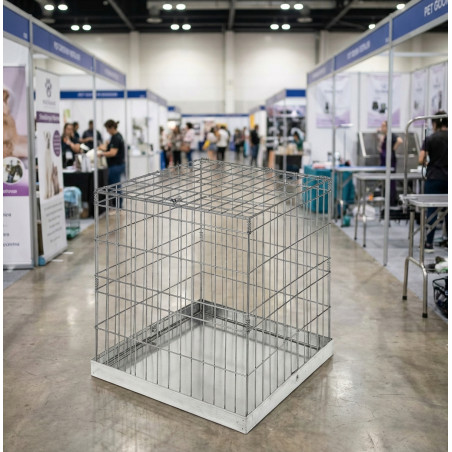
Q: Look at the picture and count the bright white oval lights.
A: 14